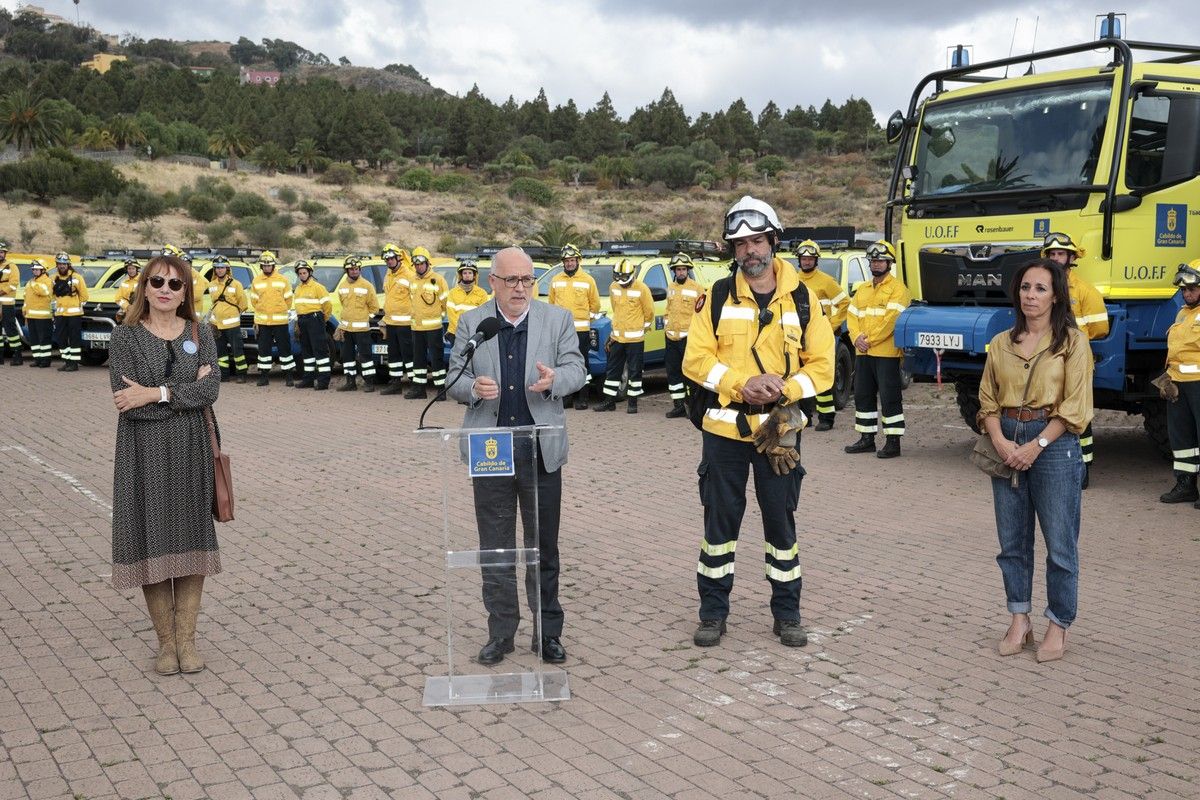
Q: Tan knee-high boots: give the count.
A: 2